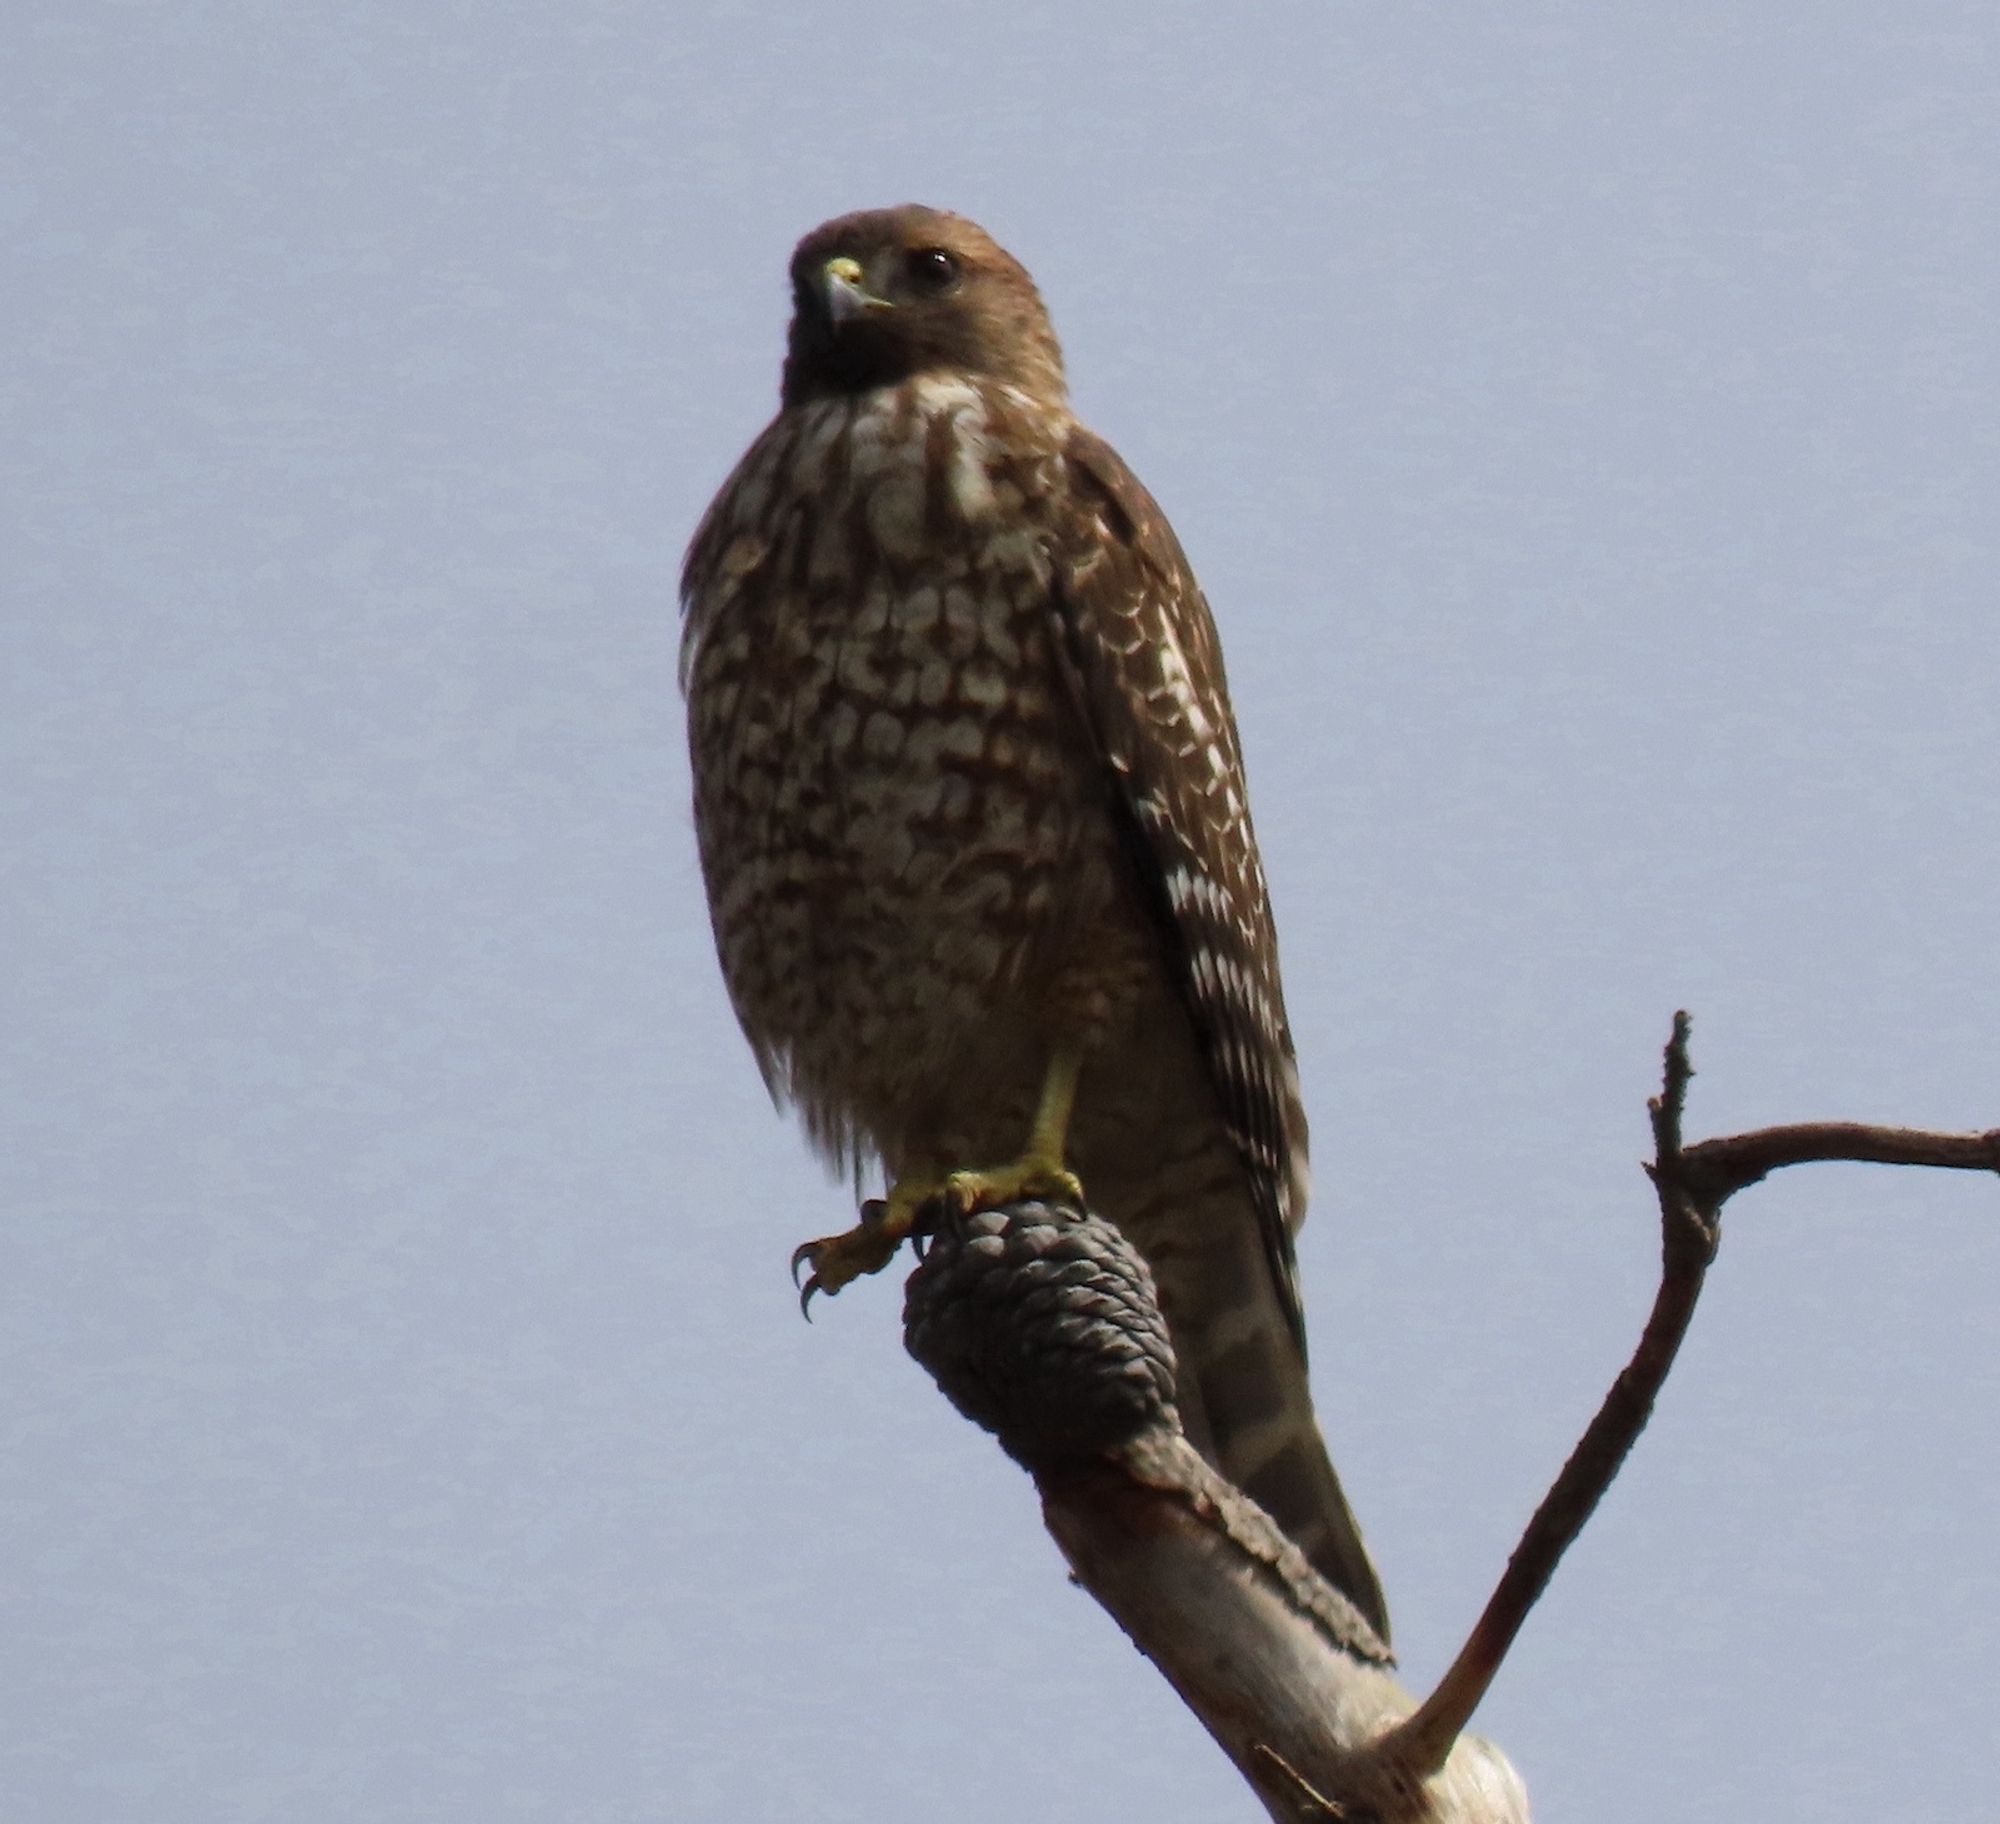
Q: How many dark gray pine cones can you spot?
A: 1